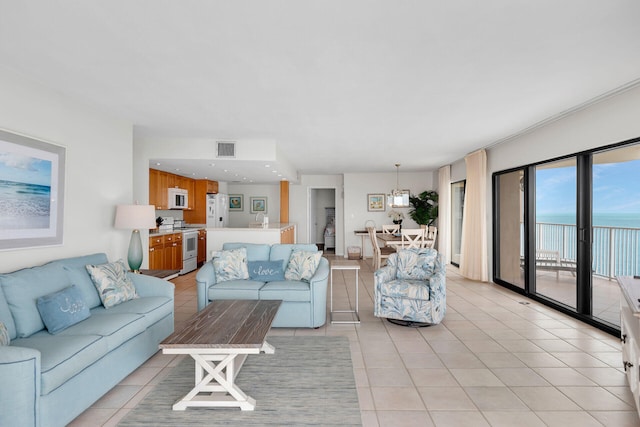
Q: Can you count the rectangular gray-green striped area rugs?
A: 1